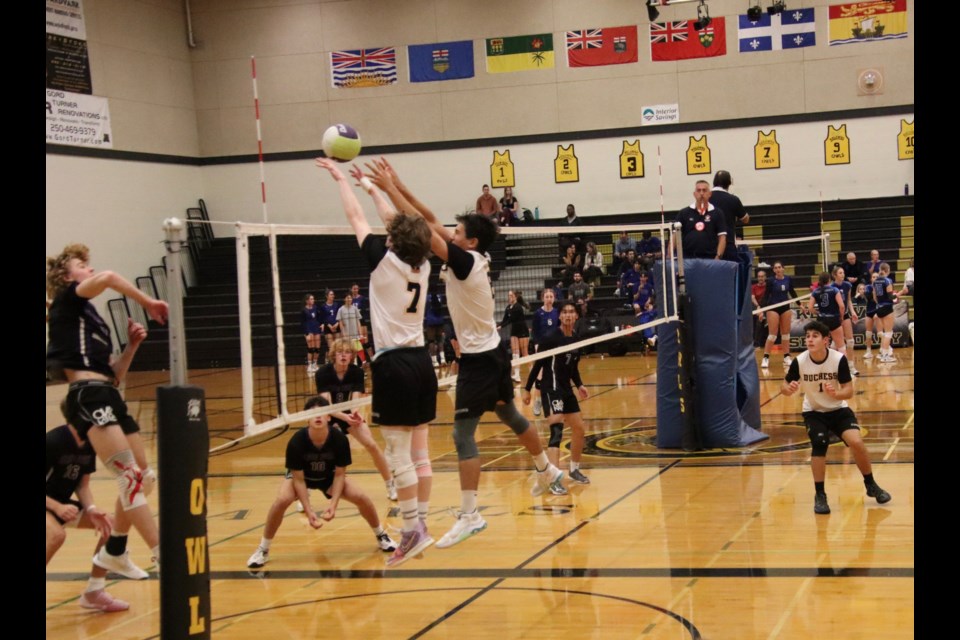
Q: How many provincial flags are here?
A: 7